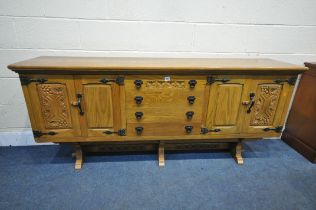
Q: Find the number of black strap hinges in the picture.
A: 8